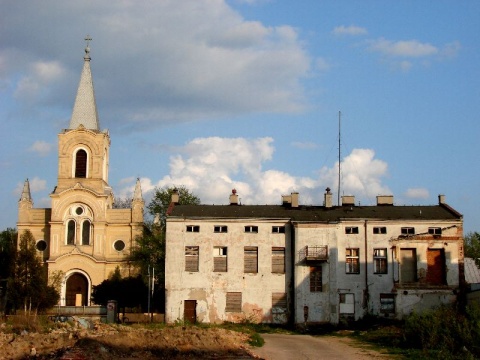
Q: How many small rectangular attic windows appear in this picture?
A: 8